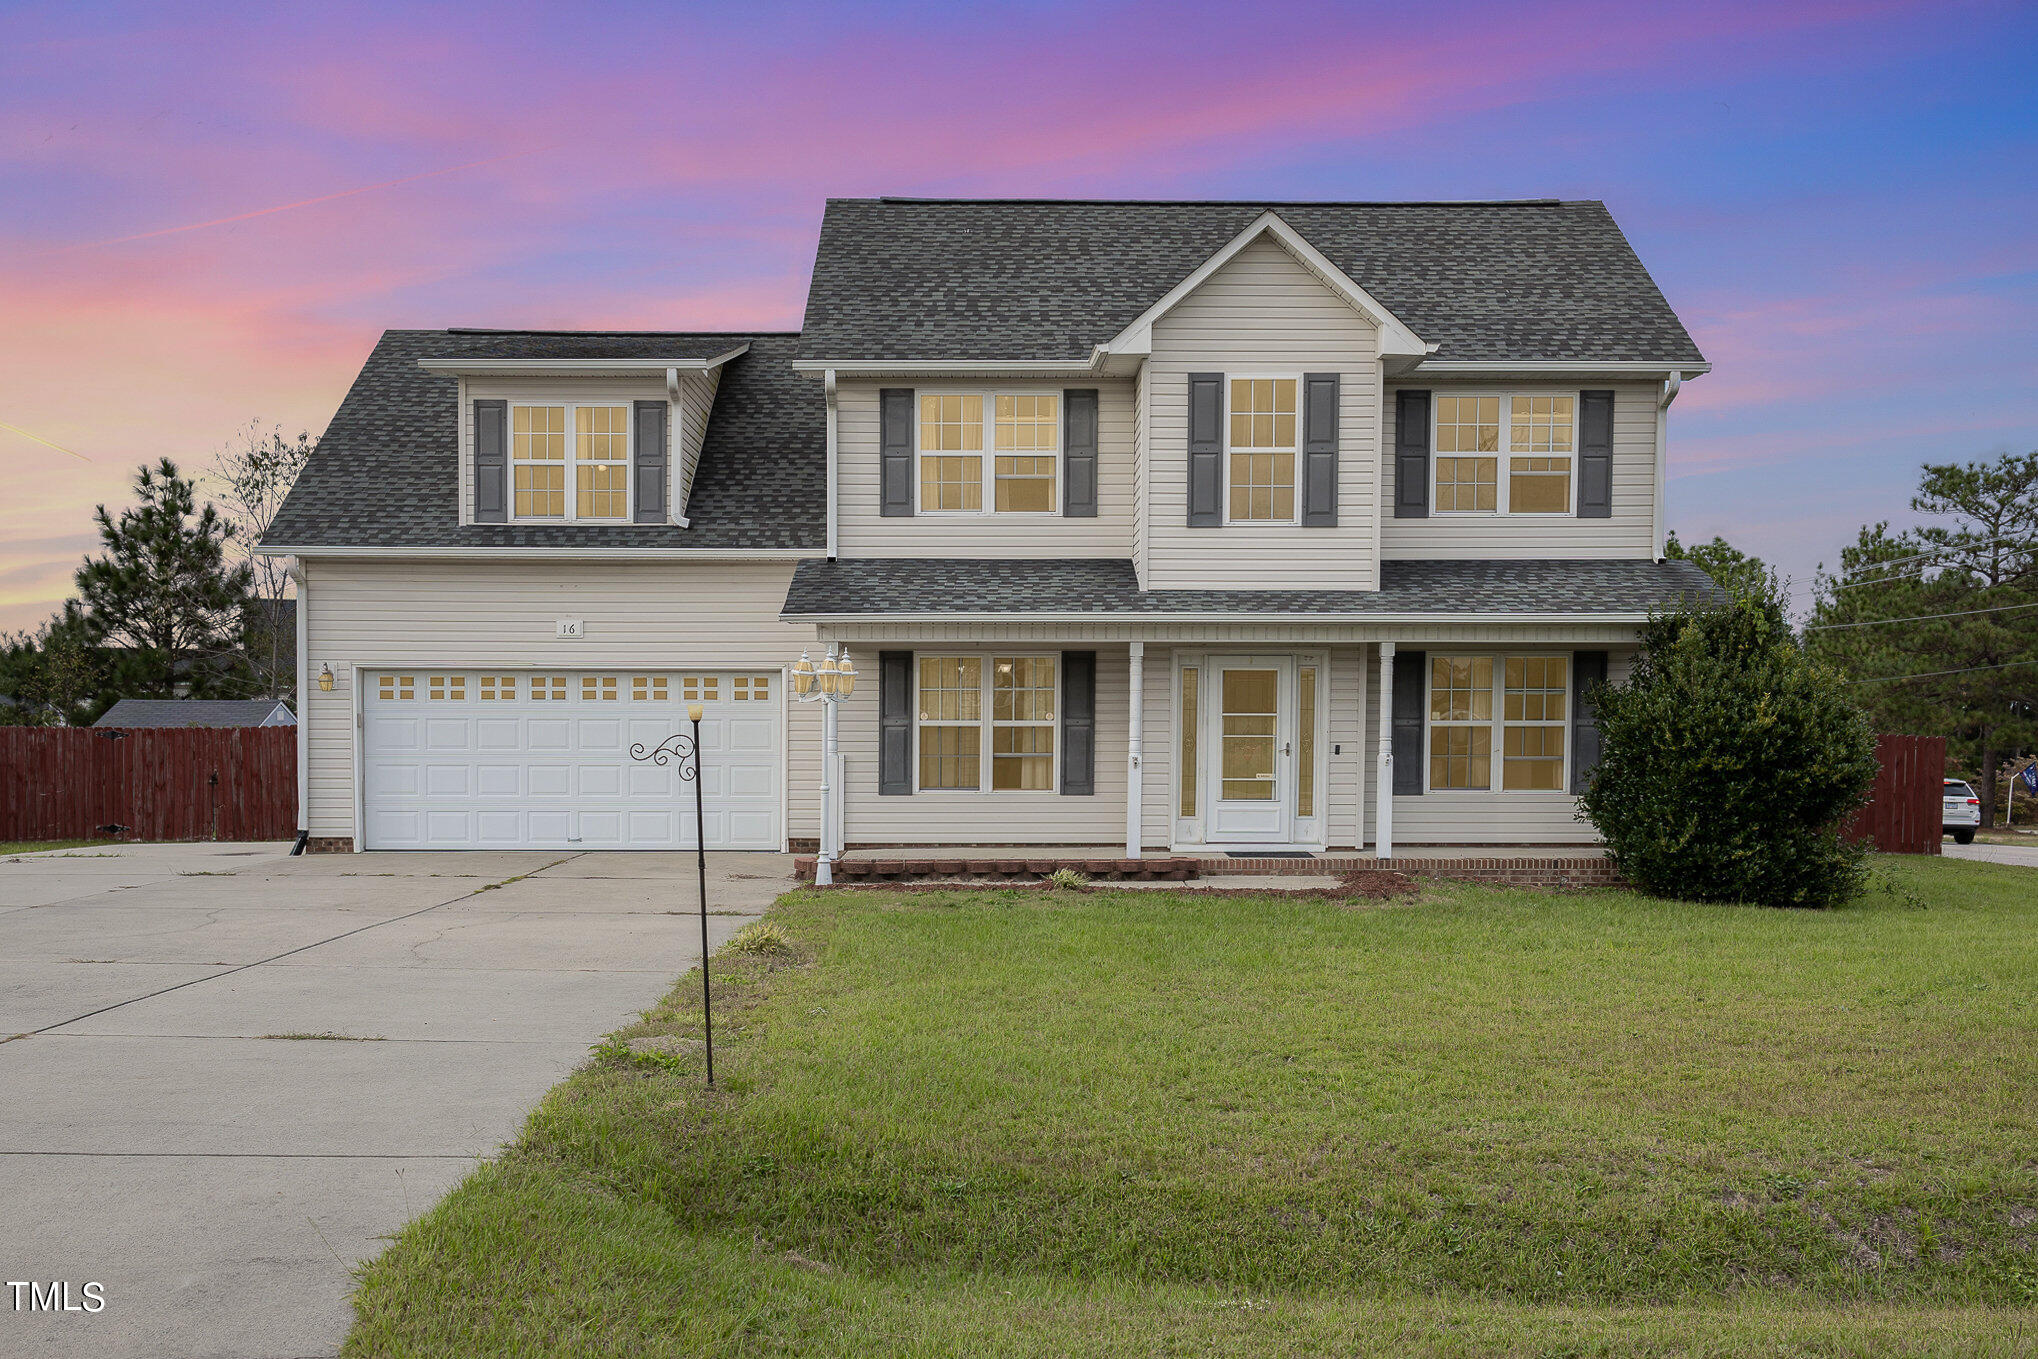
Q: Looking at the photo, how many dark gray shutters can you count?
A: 12